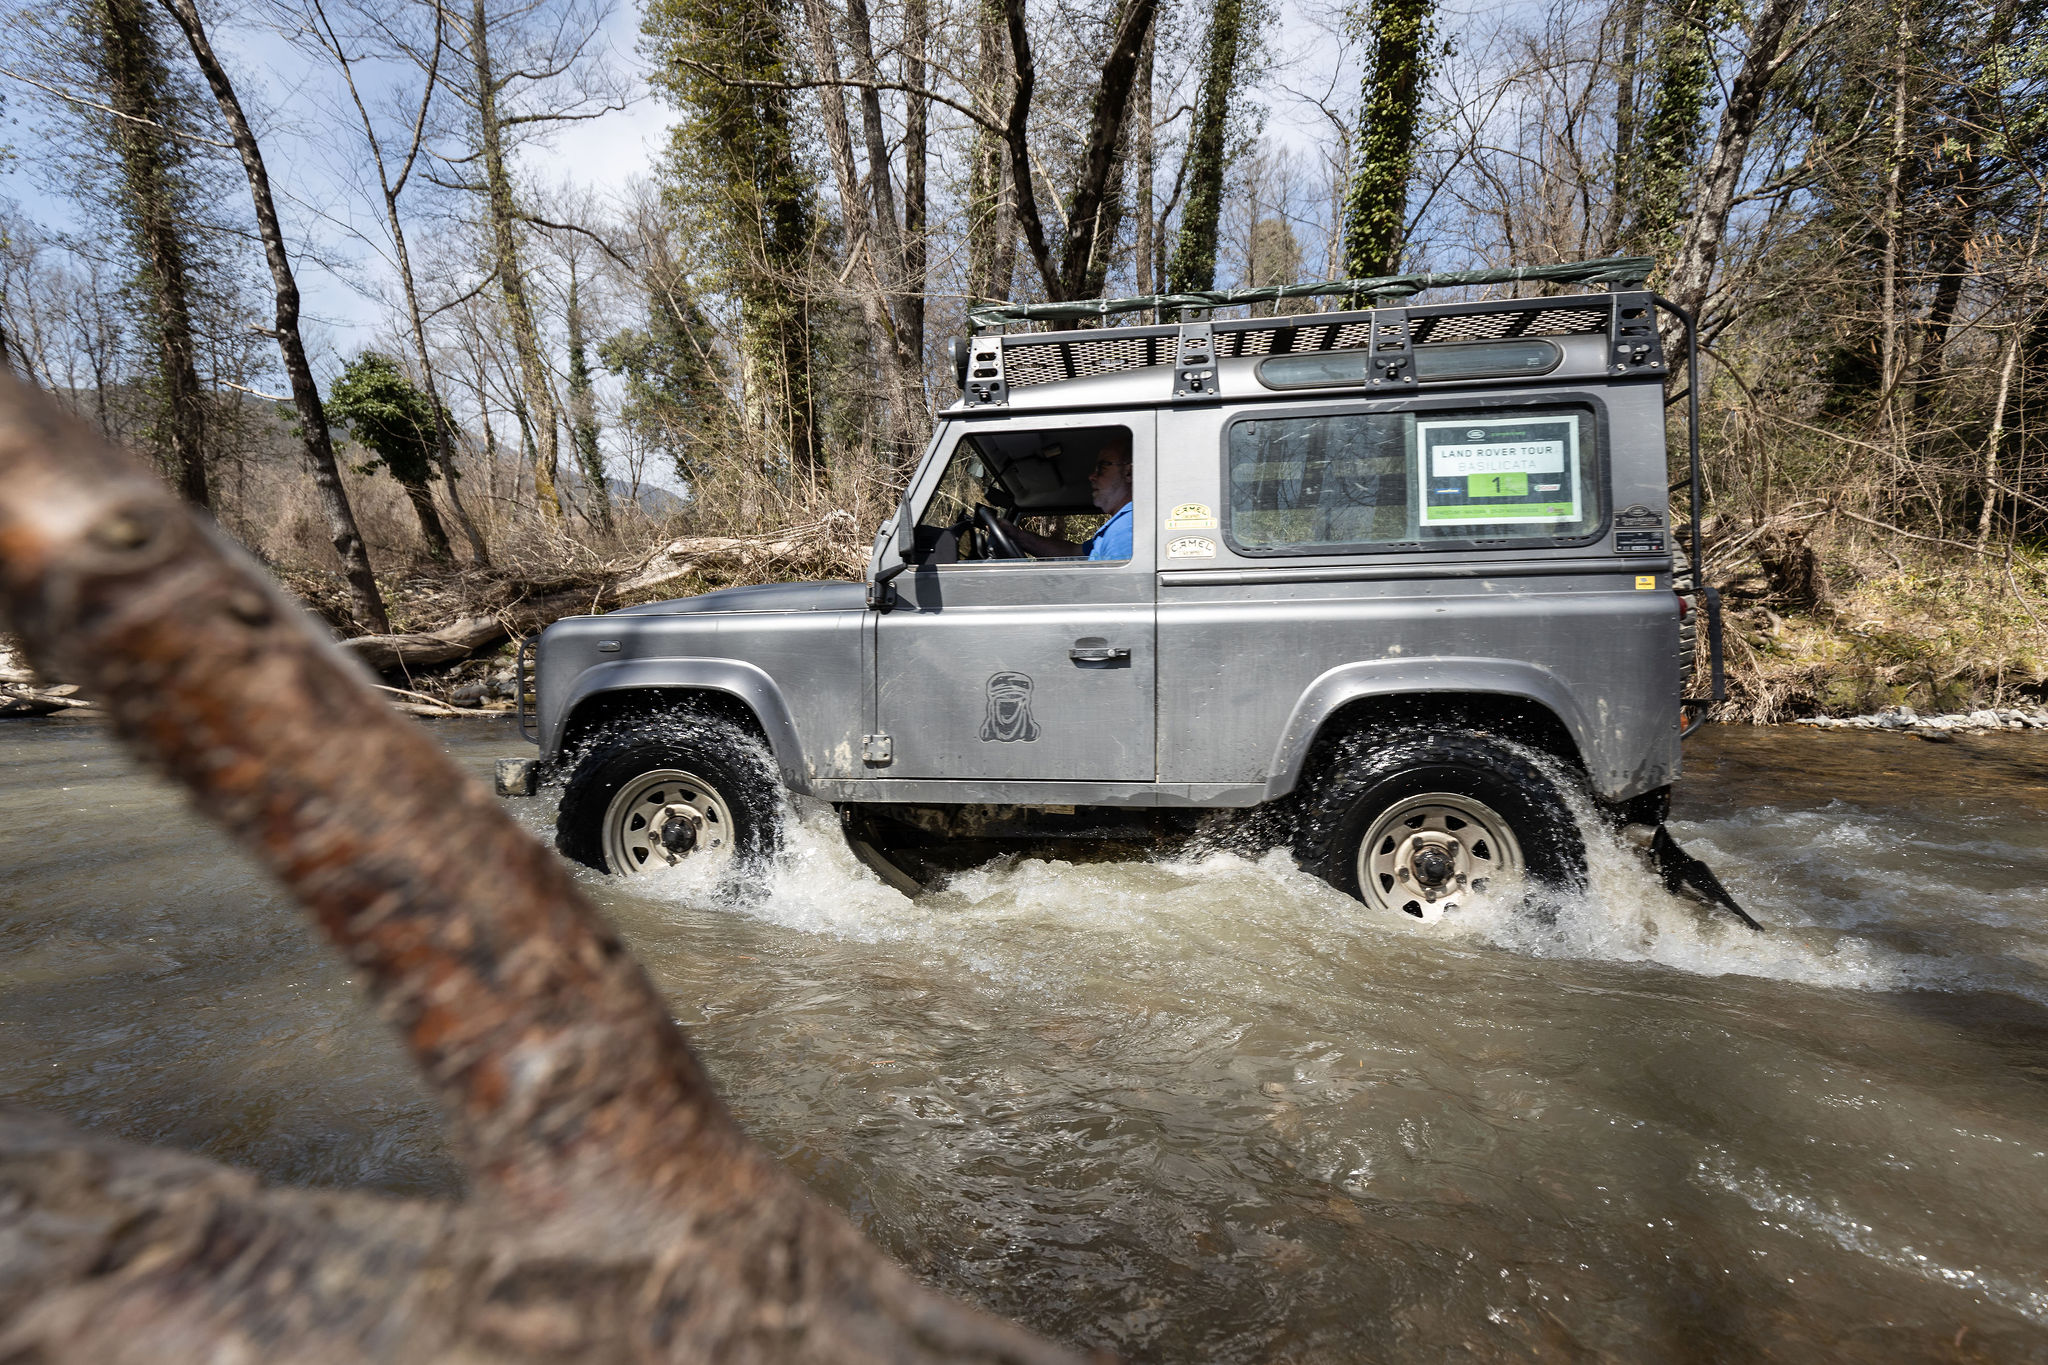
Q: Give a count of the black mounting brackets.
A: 4